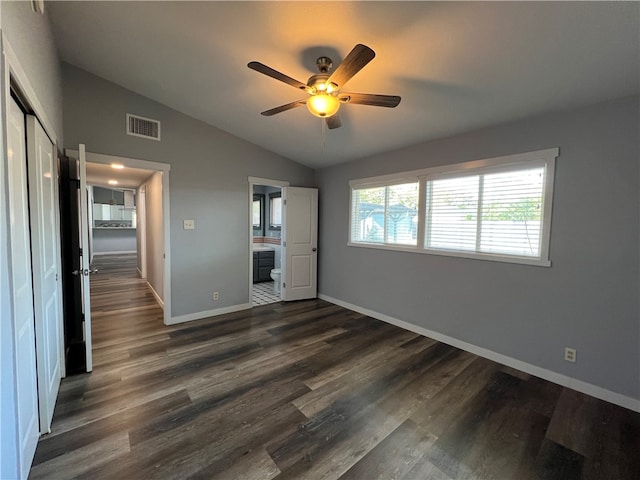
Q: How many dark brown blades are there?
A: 5